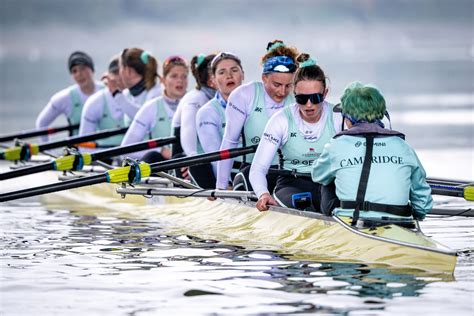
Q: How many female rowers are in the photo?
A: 8